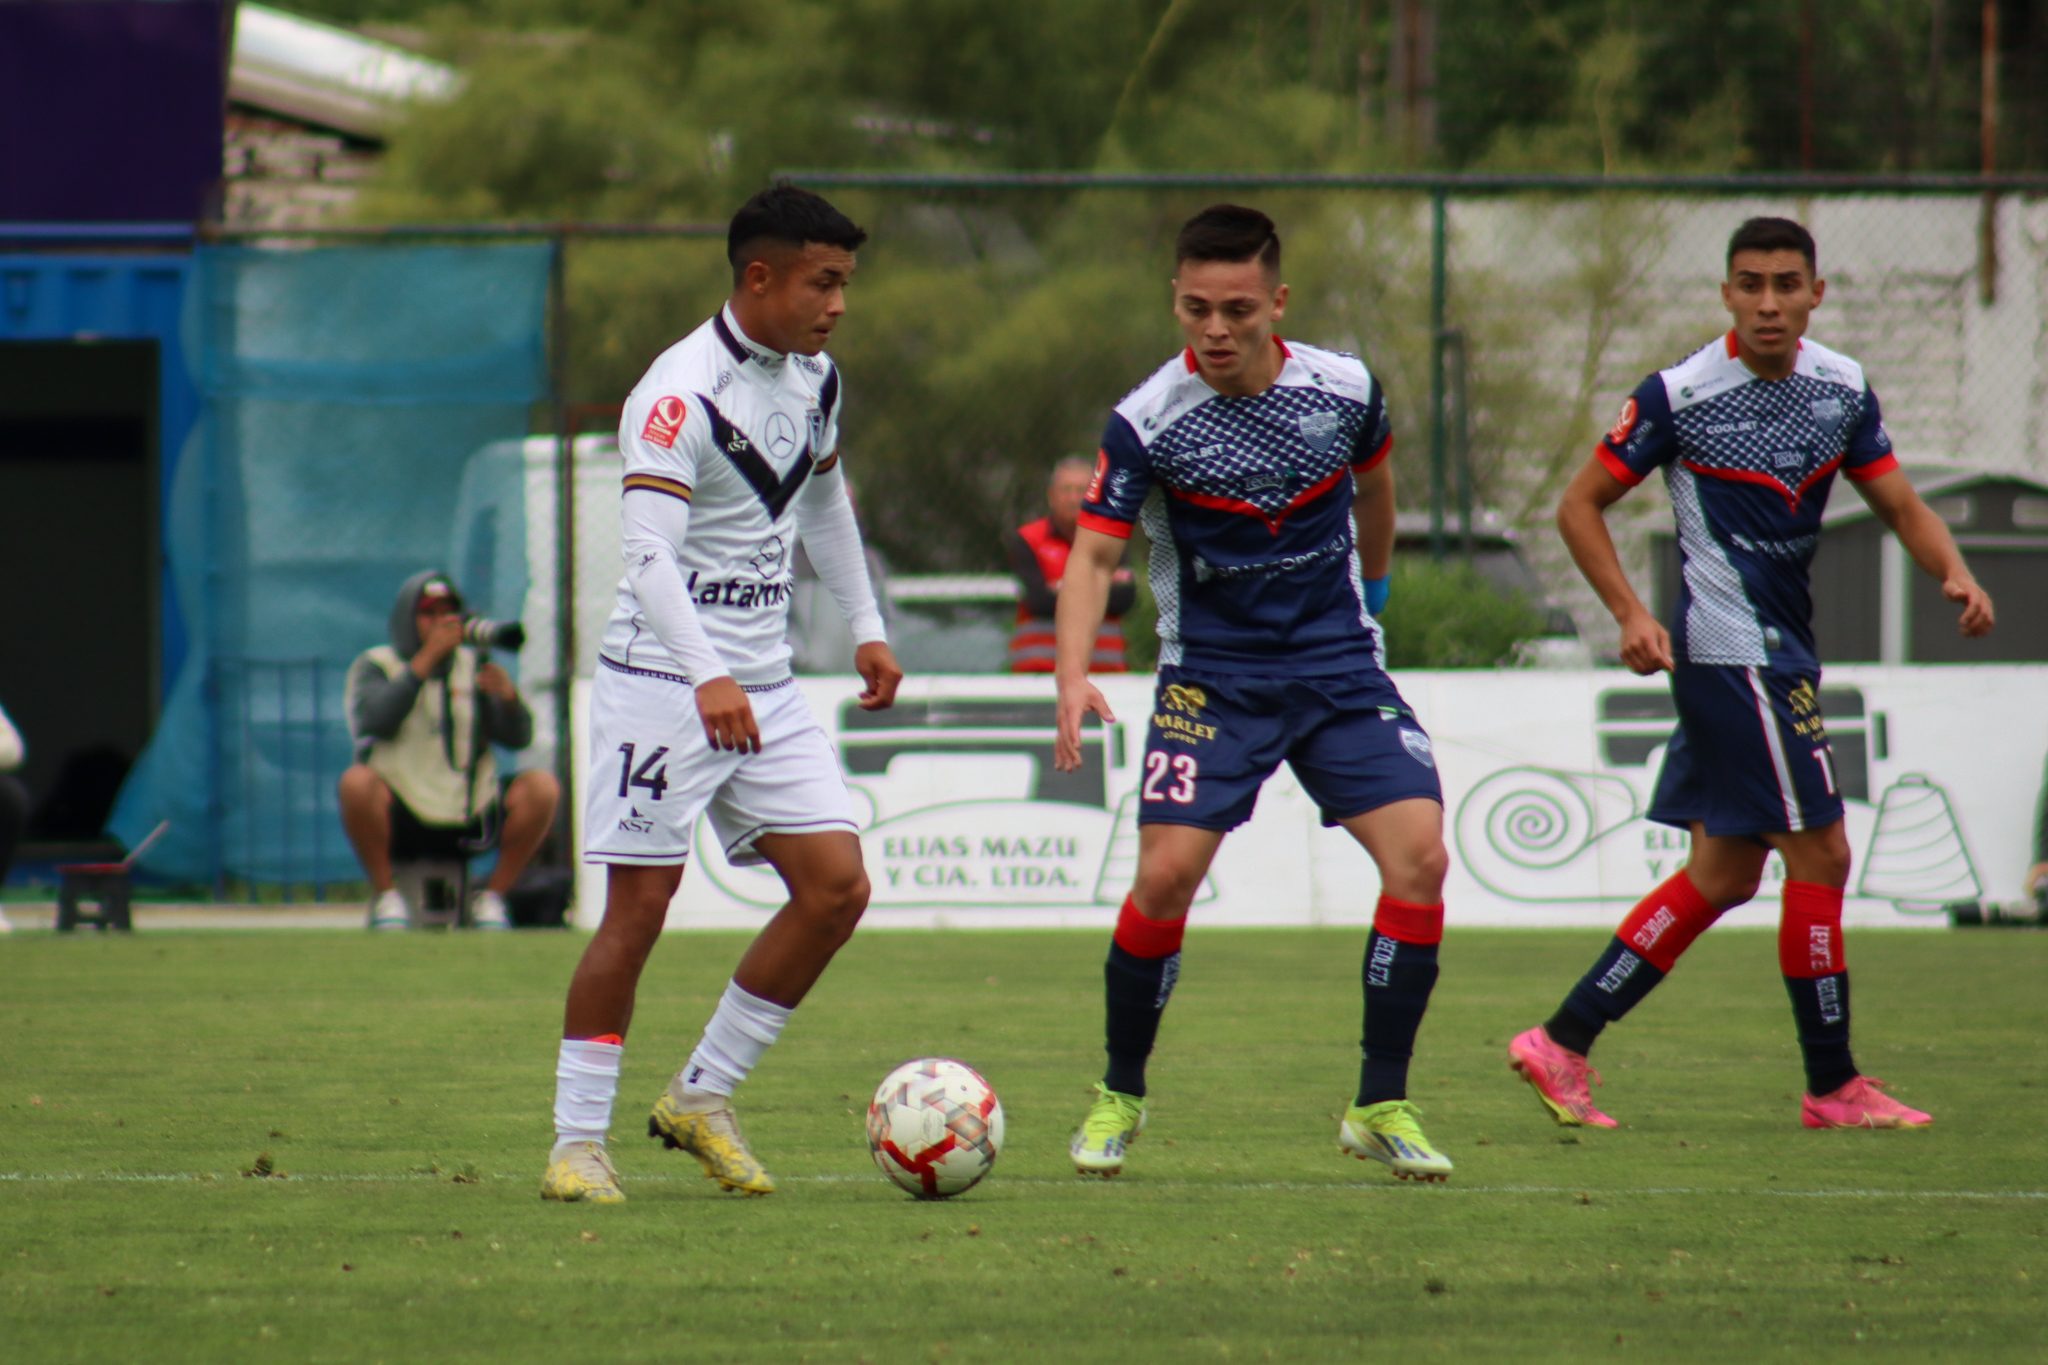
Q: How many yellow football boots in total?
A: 2